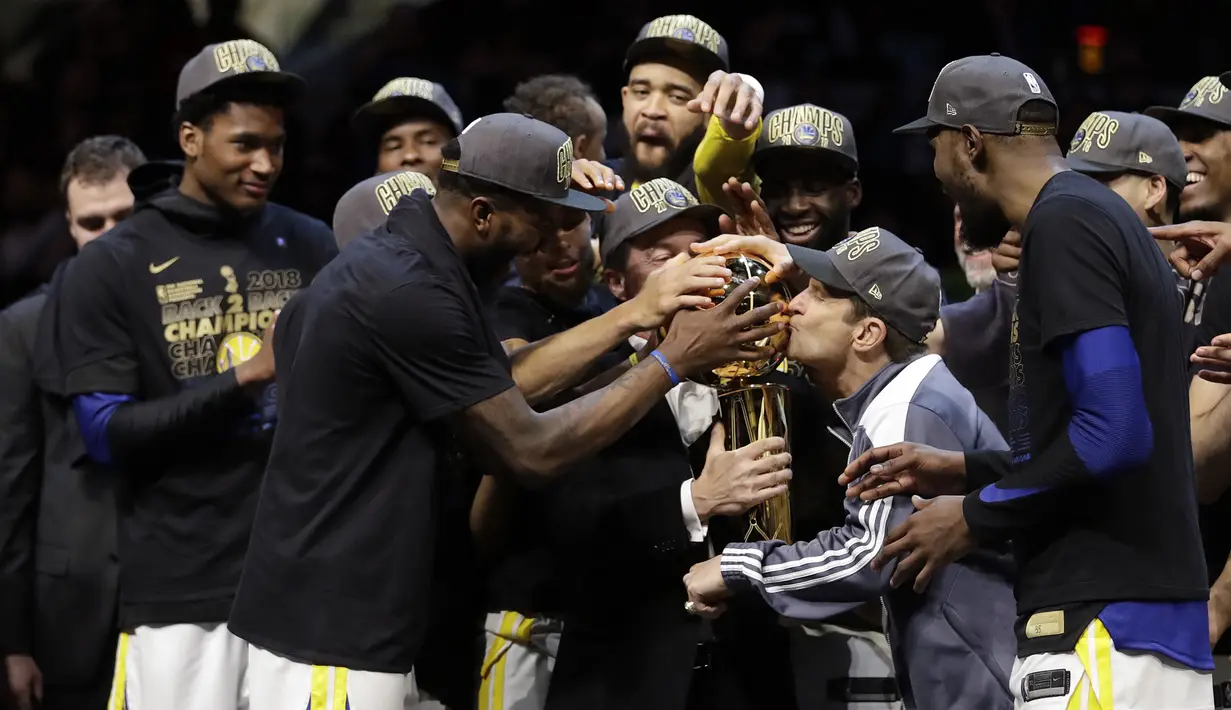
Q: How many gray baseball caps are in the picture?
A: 11